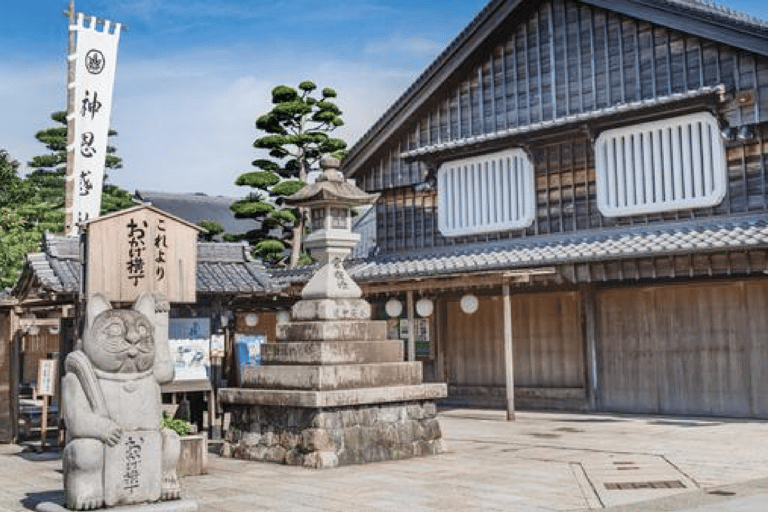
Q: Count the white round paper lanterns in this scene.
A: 5